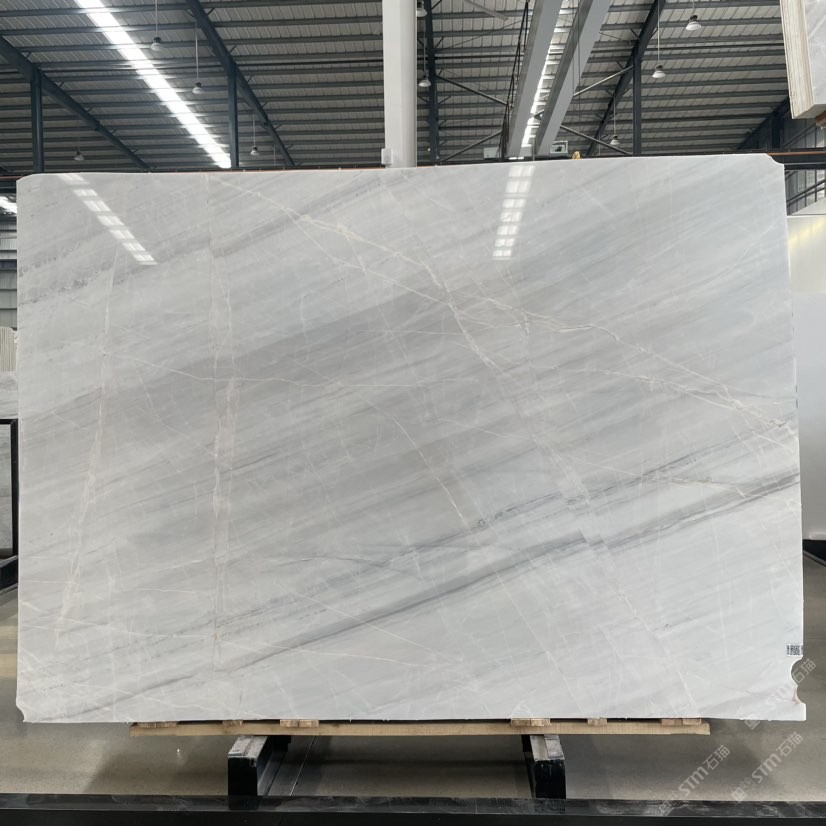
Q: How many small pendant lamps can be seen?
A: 9